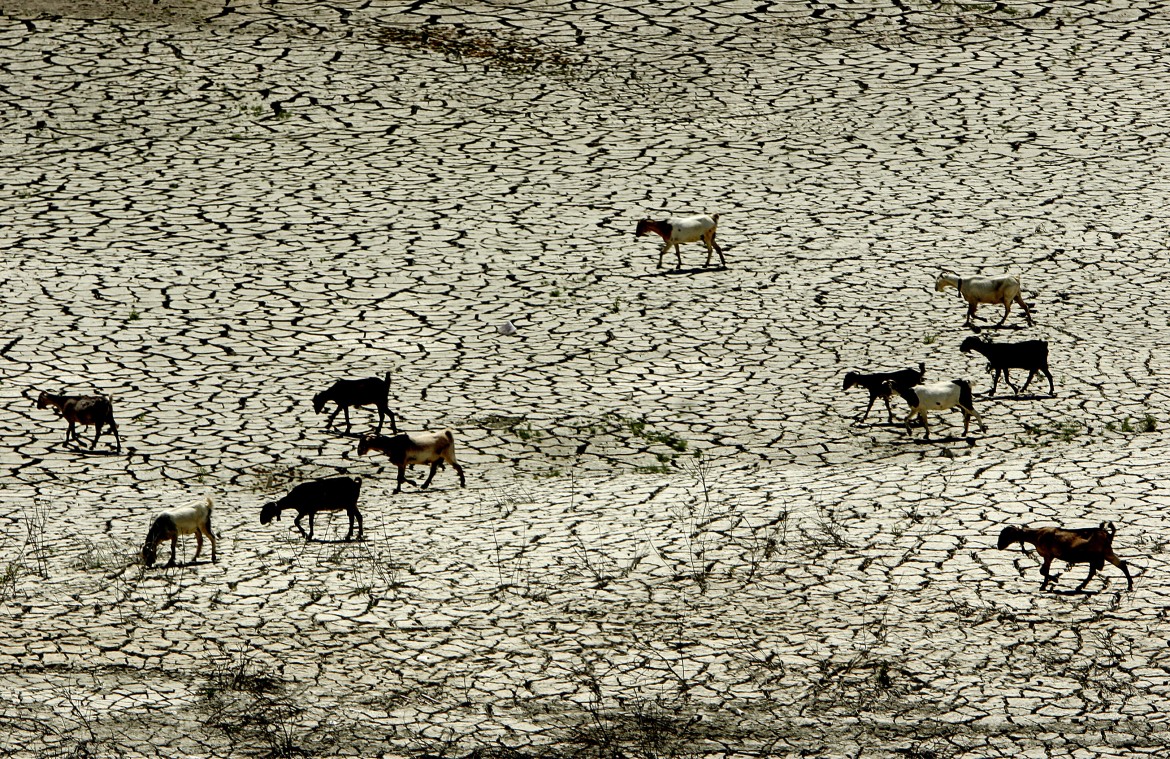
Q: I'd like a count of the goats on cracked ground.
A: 11